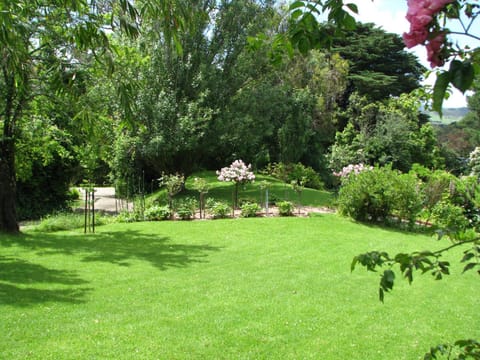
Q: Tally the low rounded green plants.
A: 5